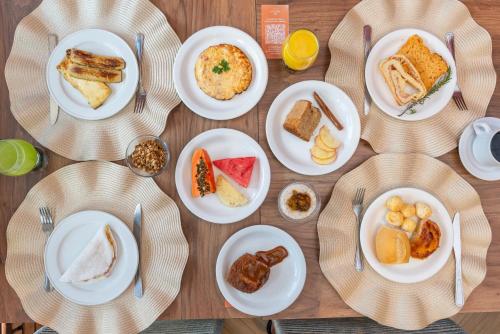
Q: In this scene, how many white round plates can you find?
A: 8